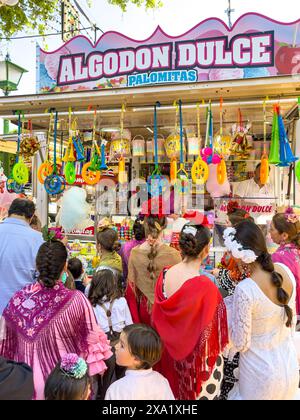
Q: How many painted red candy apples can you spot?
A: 1